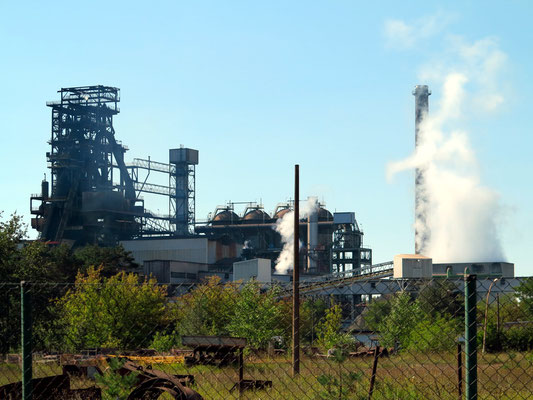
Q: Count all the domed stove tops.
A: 4